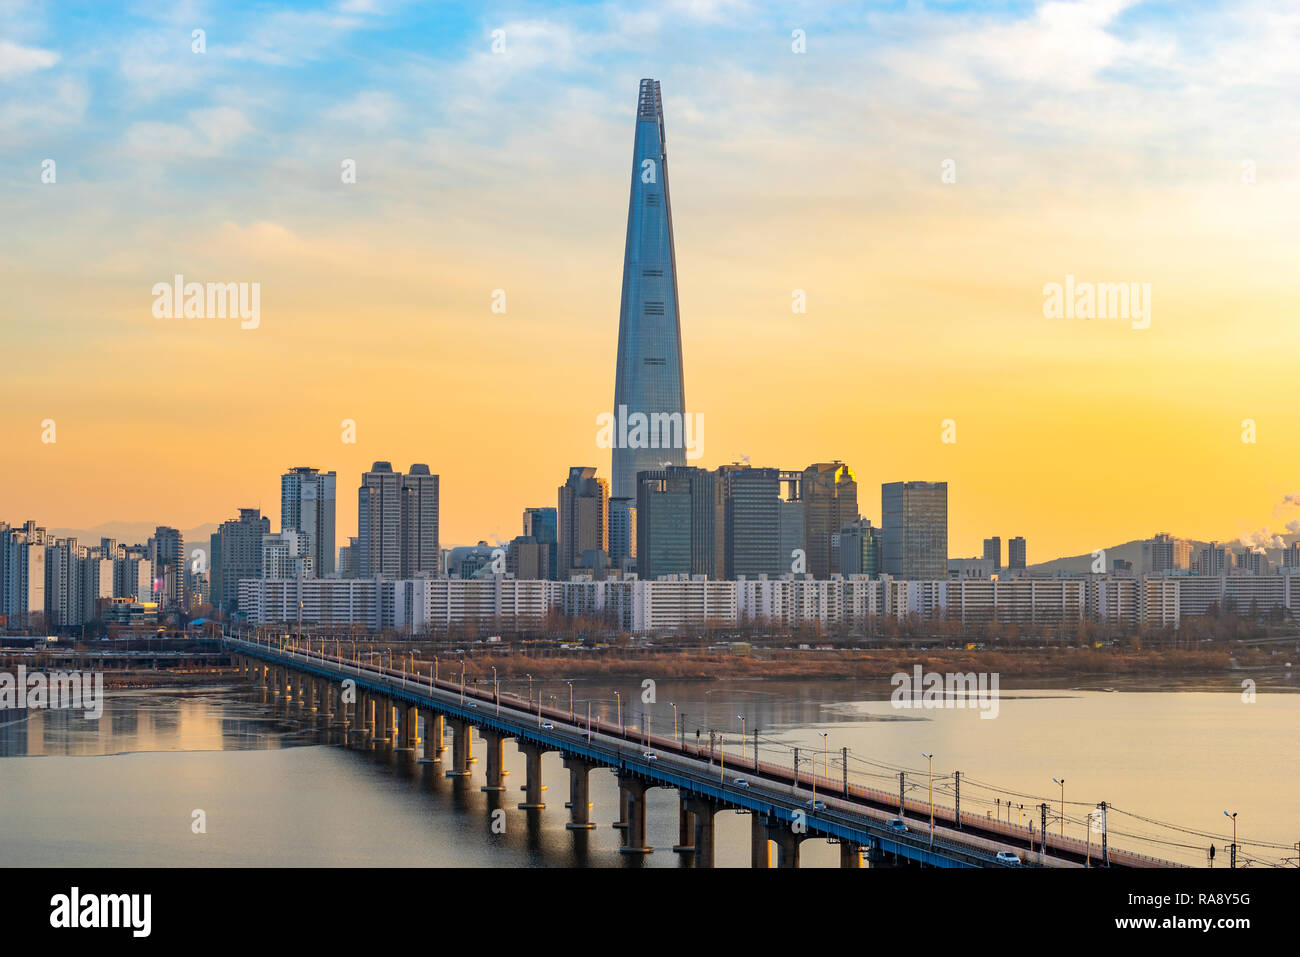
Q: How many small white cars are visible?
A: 7